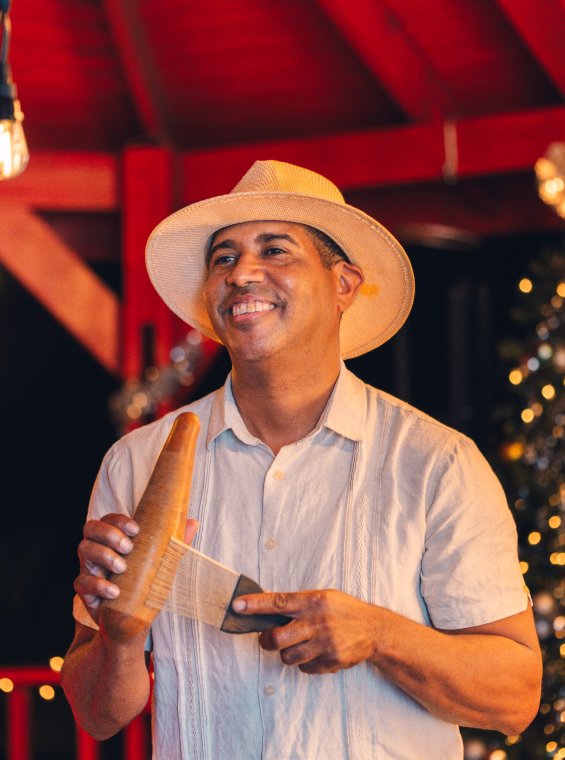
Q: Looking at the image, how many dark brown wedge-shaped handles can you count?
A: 1